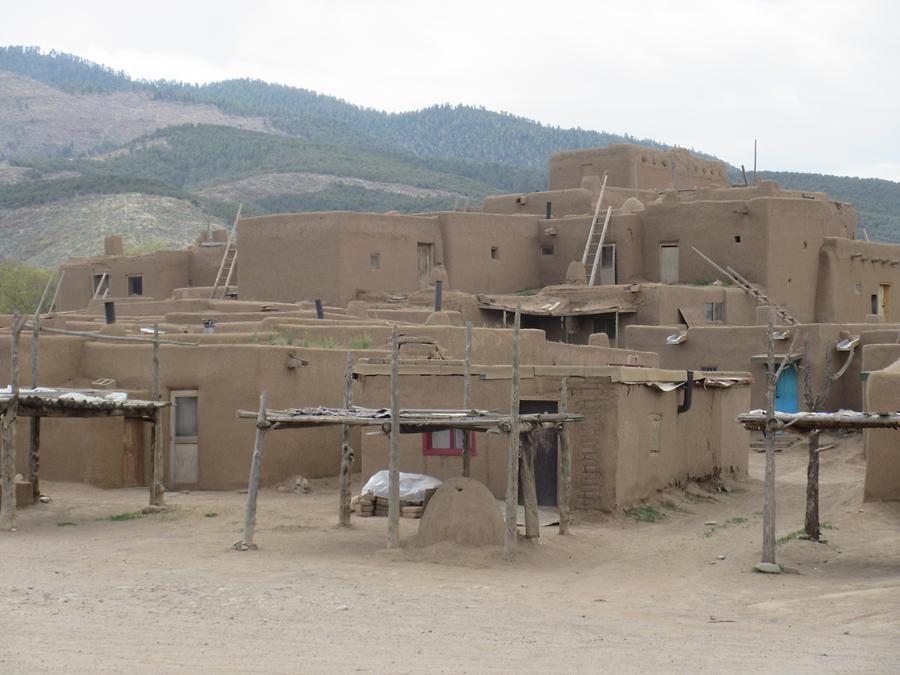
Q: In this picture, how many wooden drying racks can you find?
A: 3